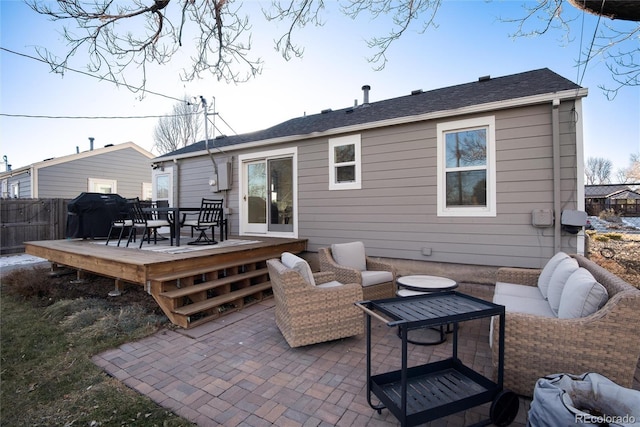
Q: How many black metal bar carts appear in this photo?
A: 1